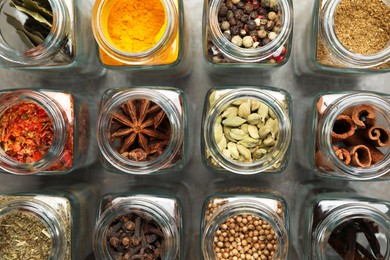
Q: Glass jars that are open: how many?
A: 12